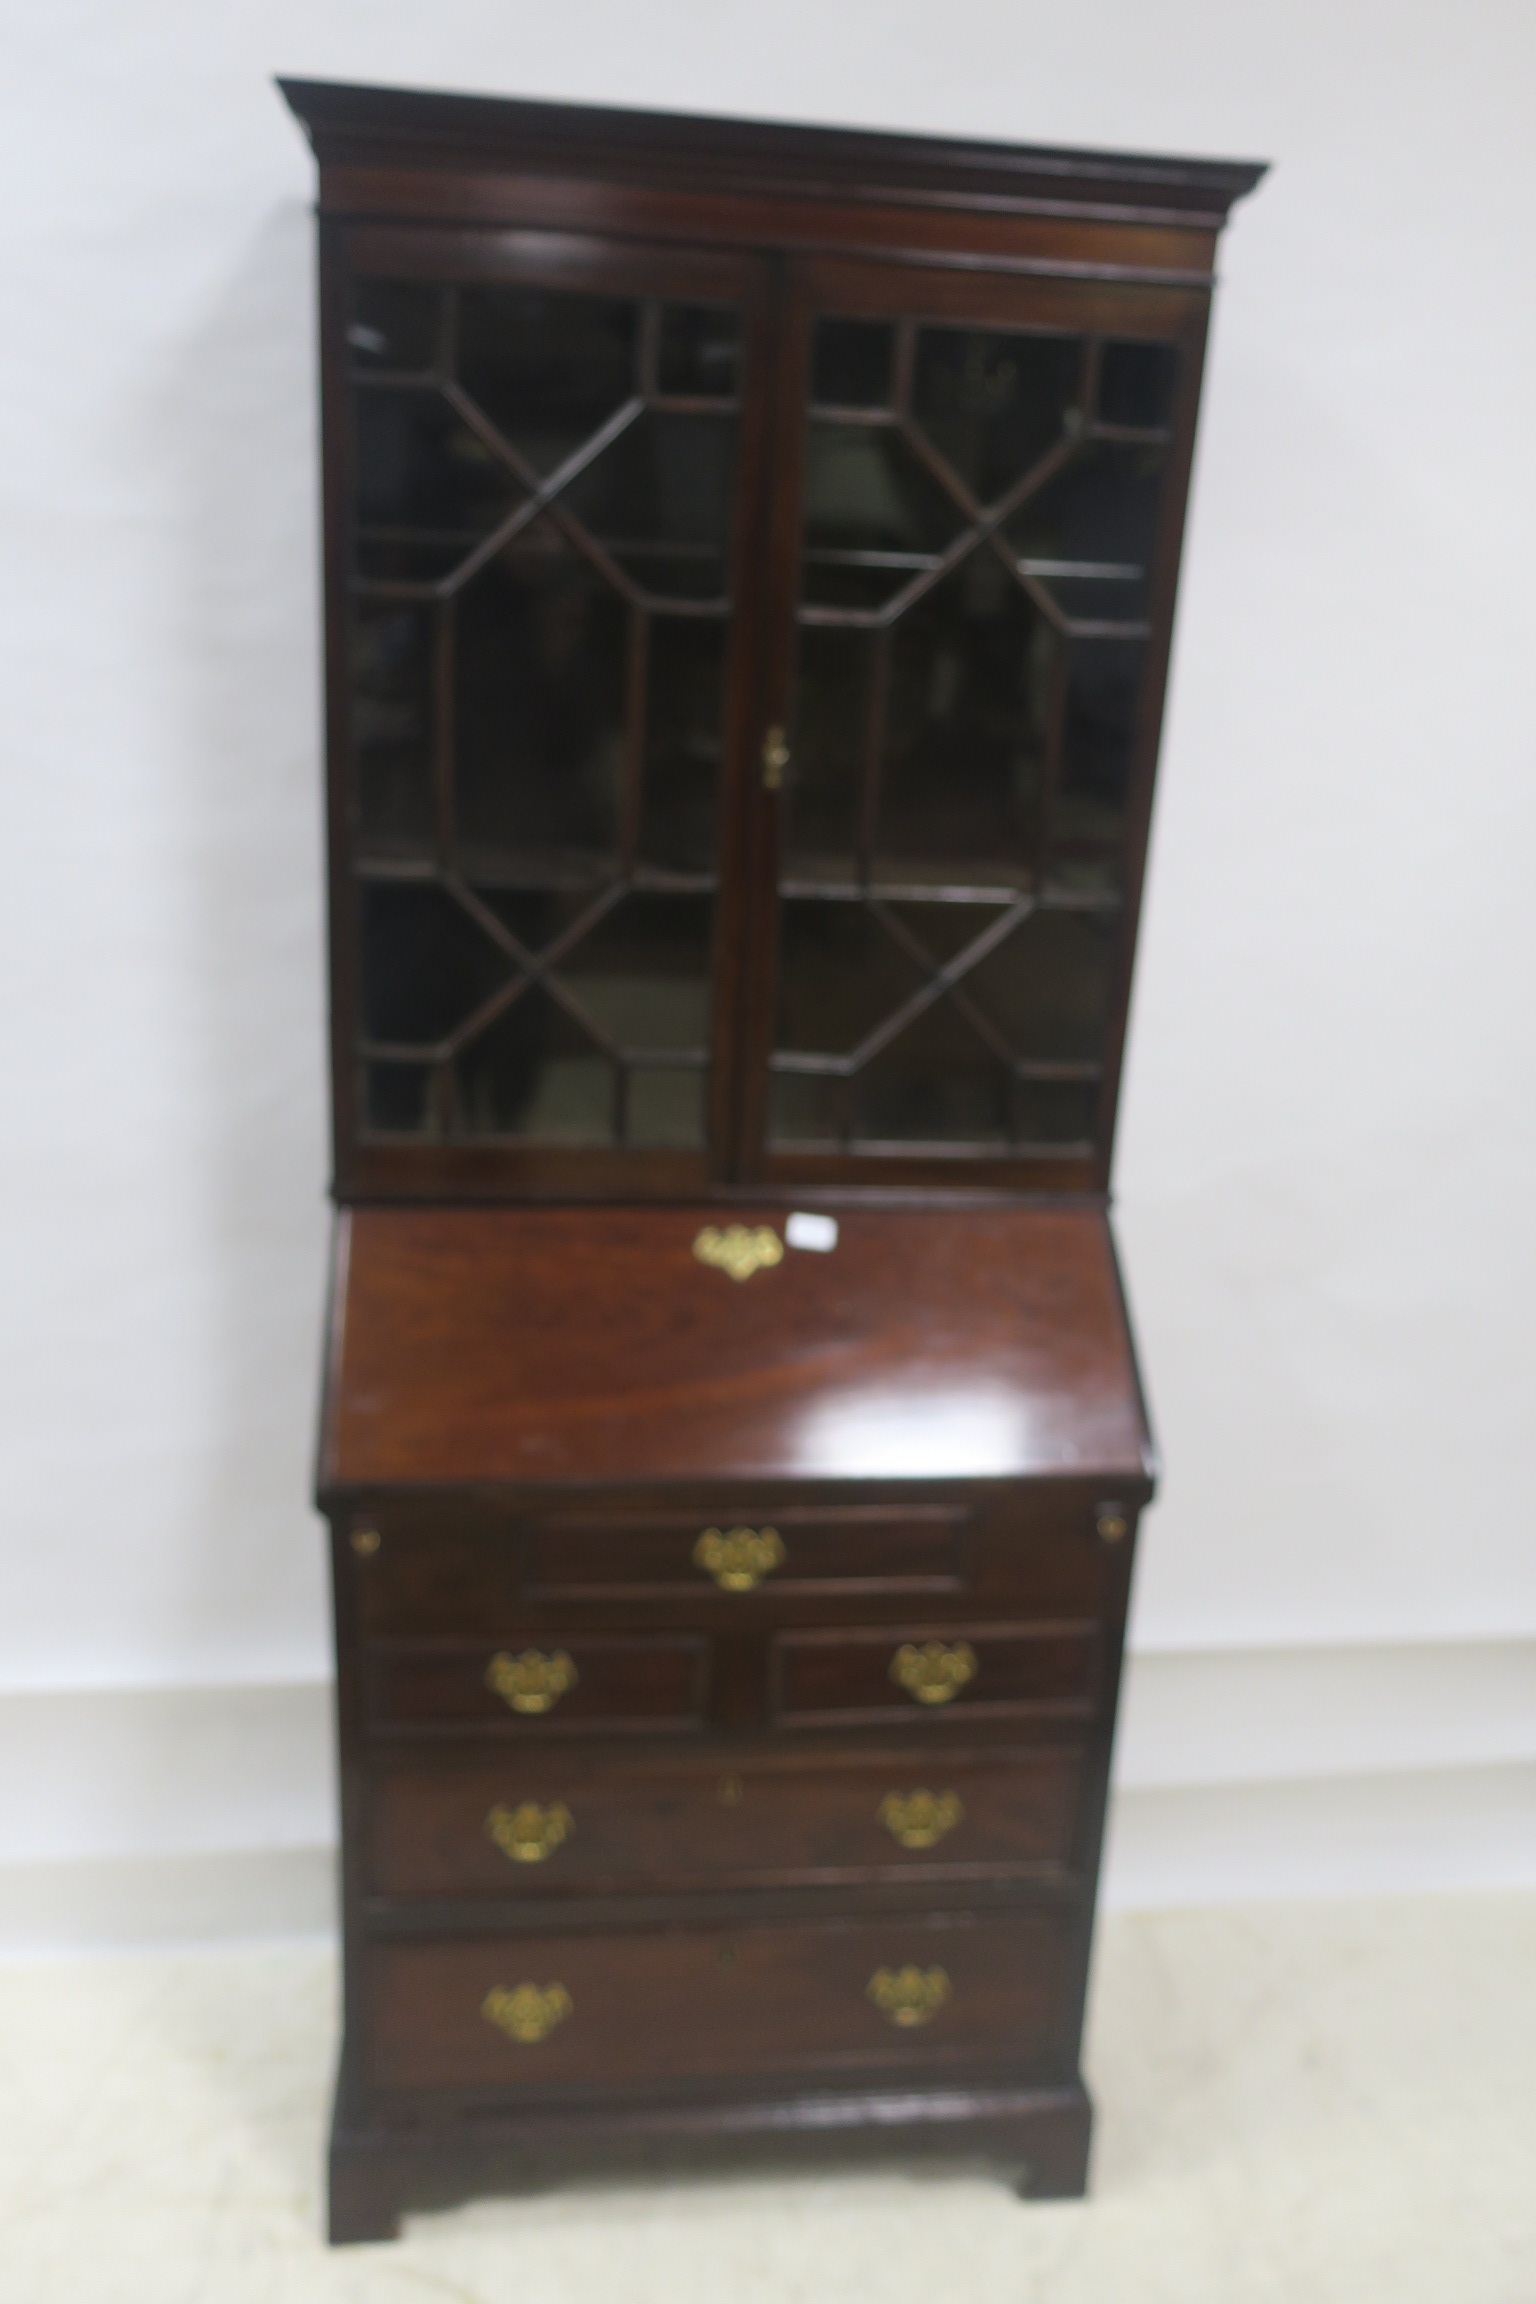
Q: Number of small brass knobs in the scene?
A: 2